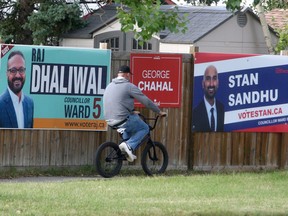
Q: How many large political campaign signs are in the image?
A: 3